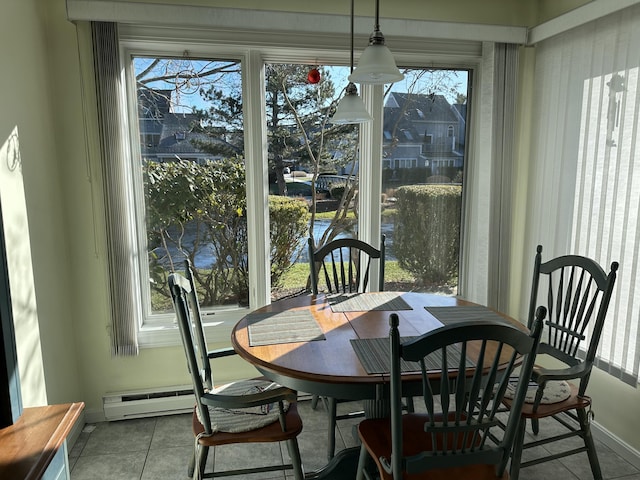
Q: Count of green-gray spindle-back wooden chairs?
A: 4